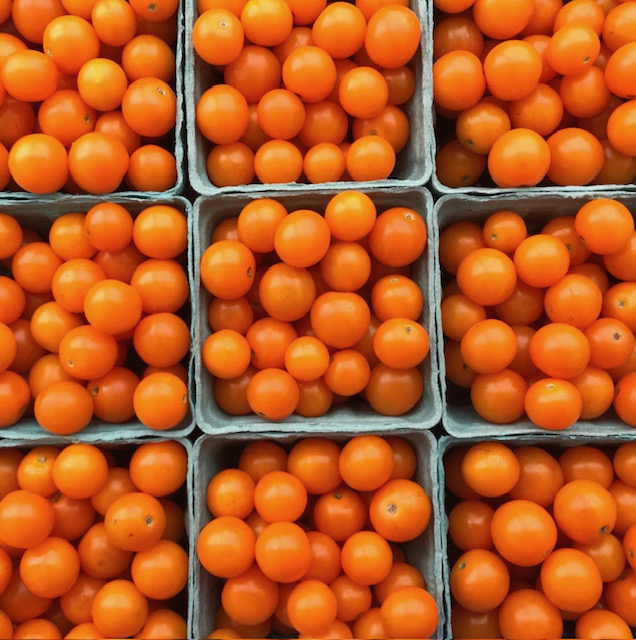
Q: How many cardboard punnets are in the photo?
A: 9